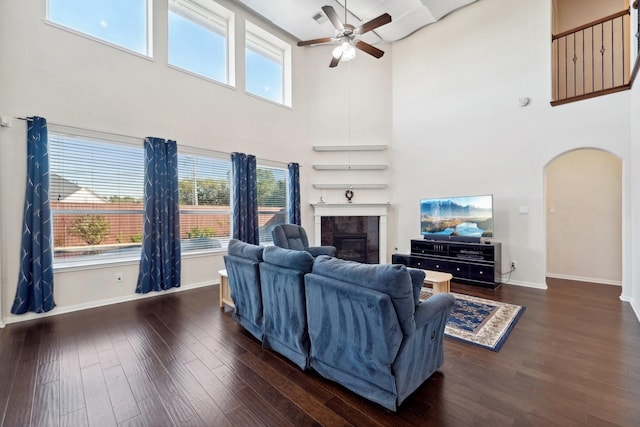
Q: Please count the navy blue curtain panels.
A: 4